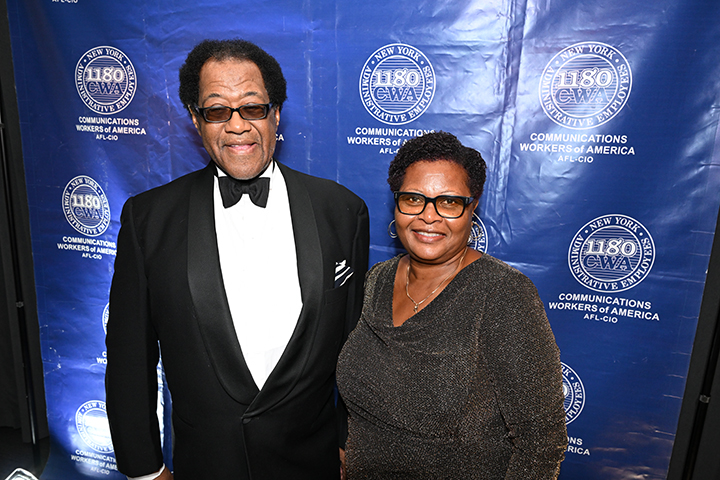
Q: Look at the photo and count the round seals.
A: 9